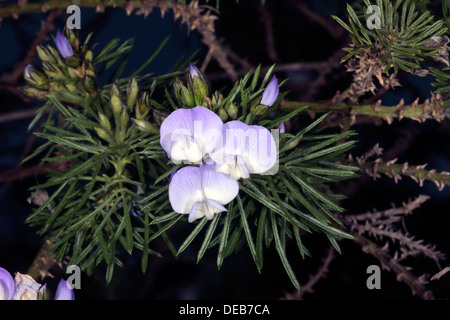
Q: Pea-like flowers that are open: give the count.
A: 3